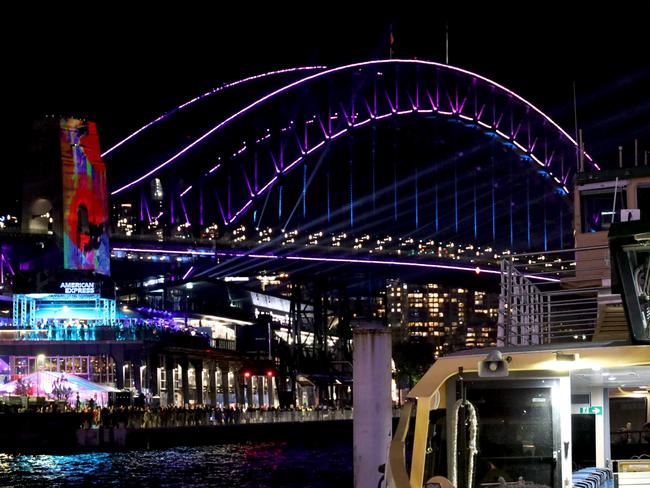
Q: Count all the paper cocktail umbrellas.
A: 0